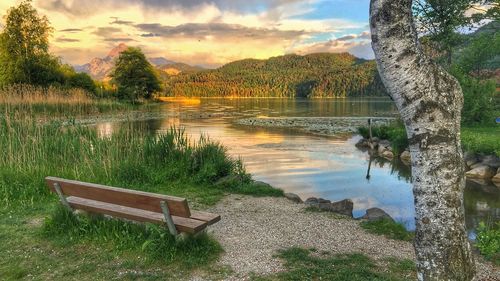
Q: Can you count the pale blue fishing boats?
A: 0